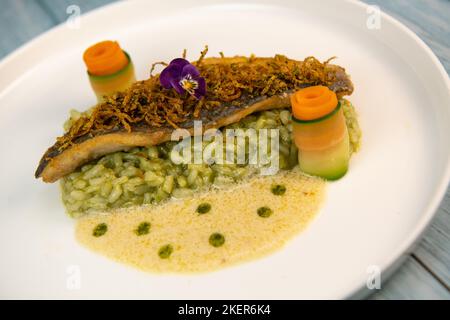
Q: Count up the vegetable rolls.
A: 2